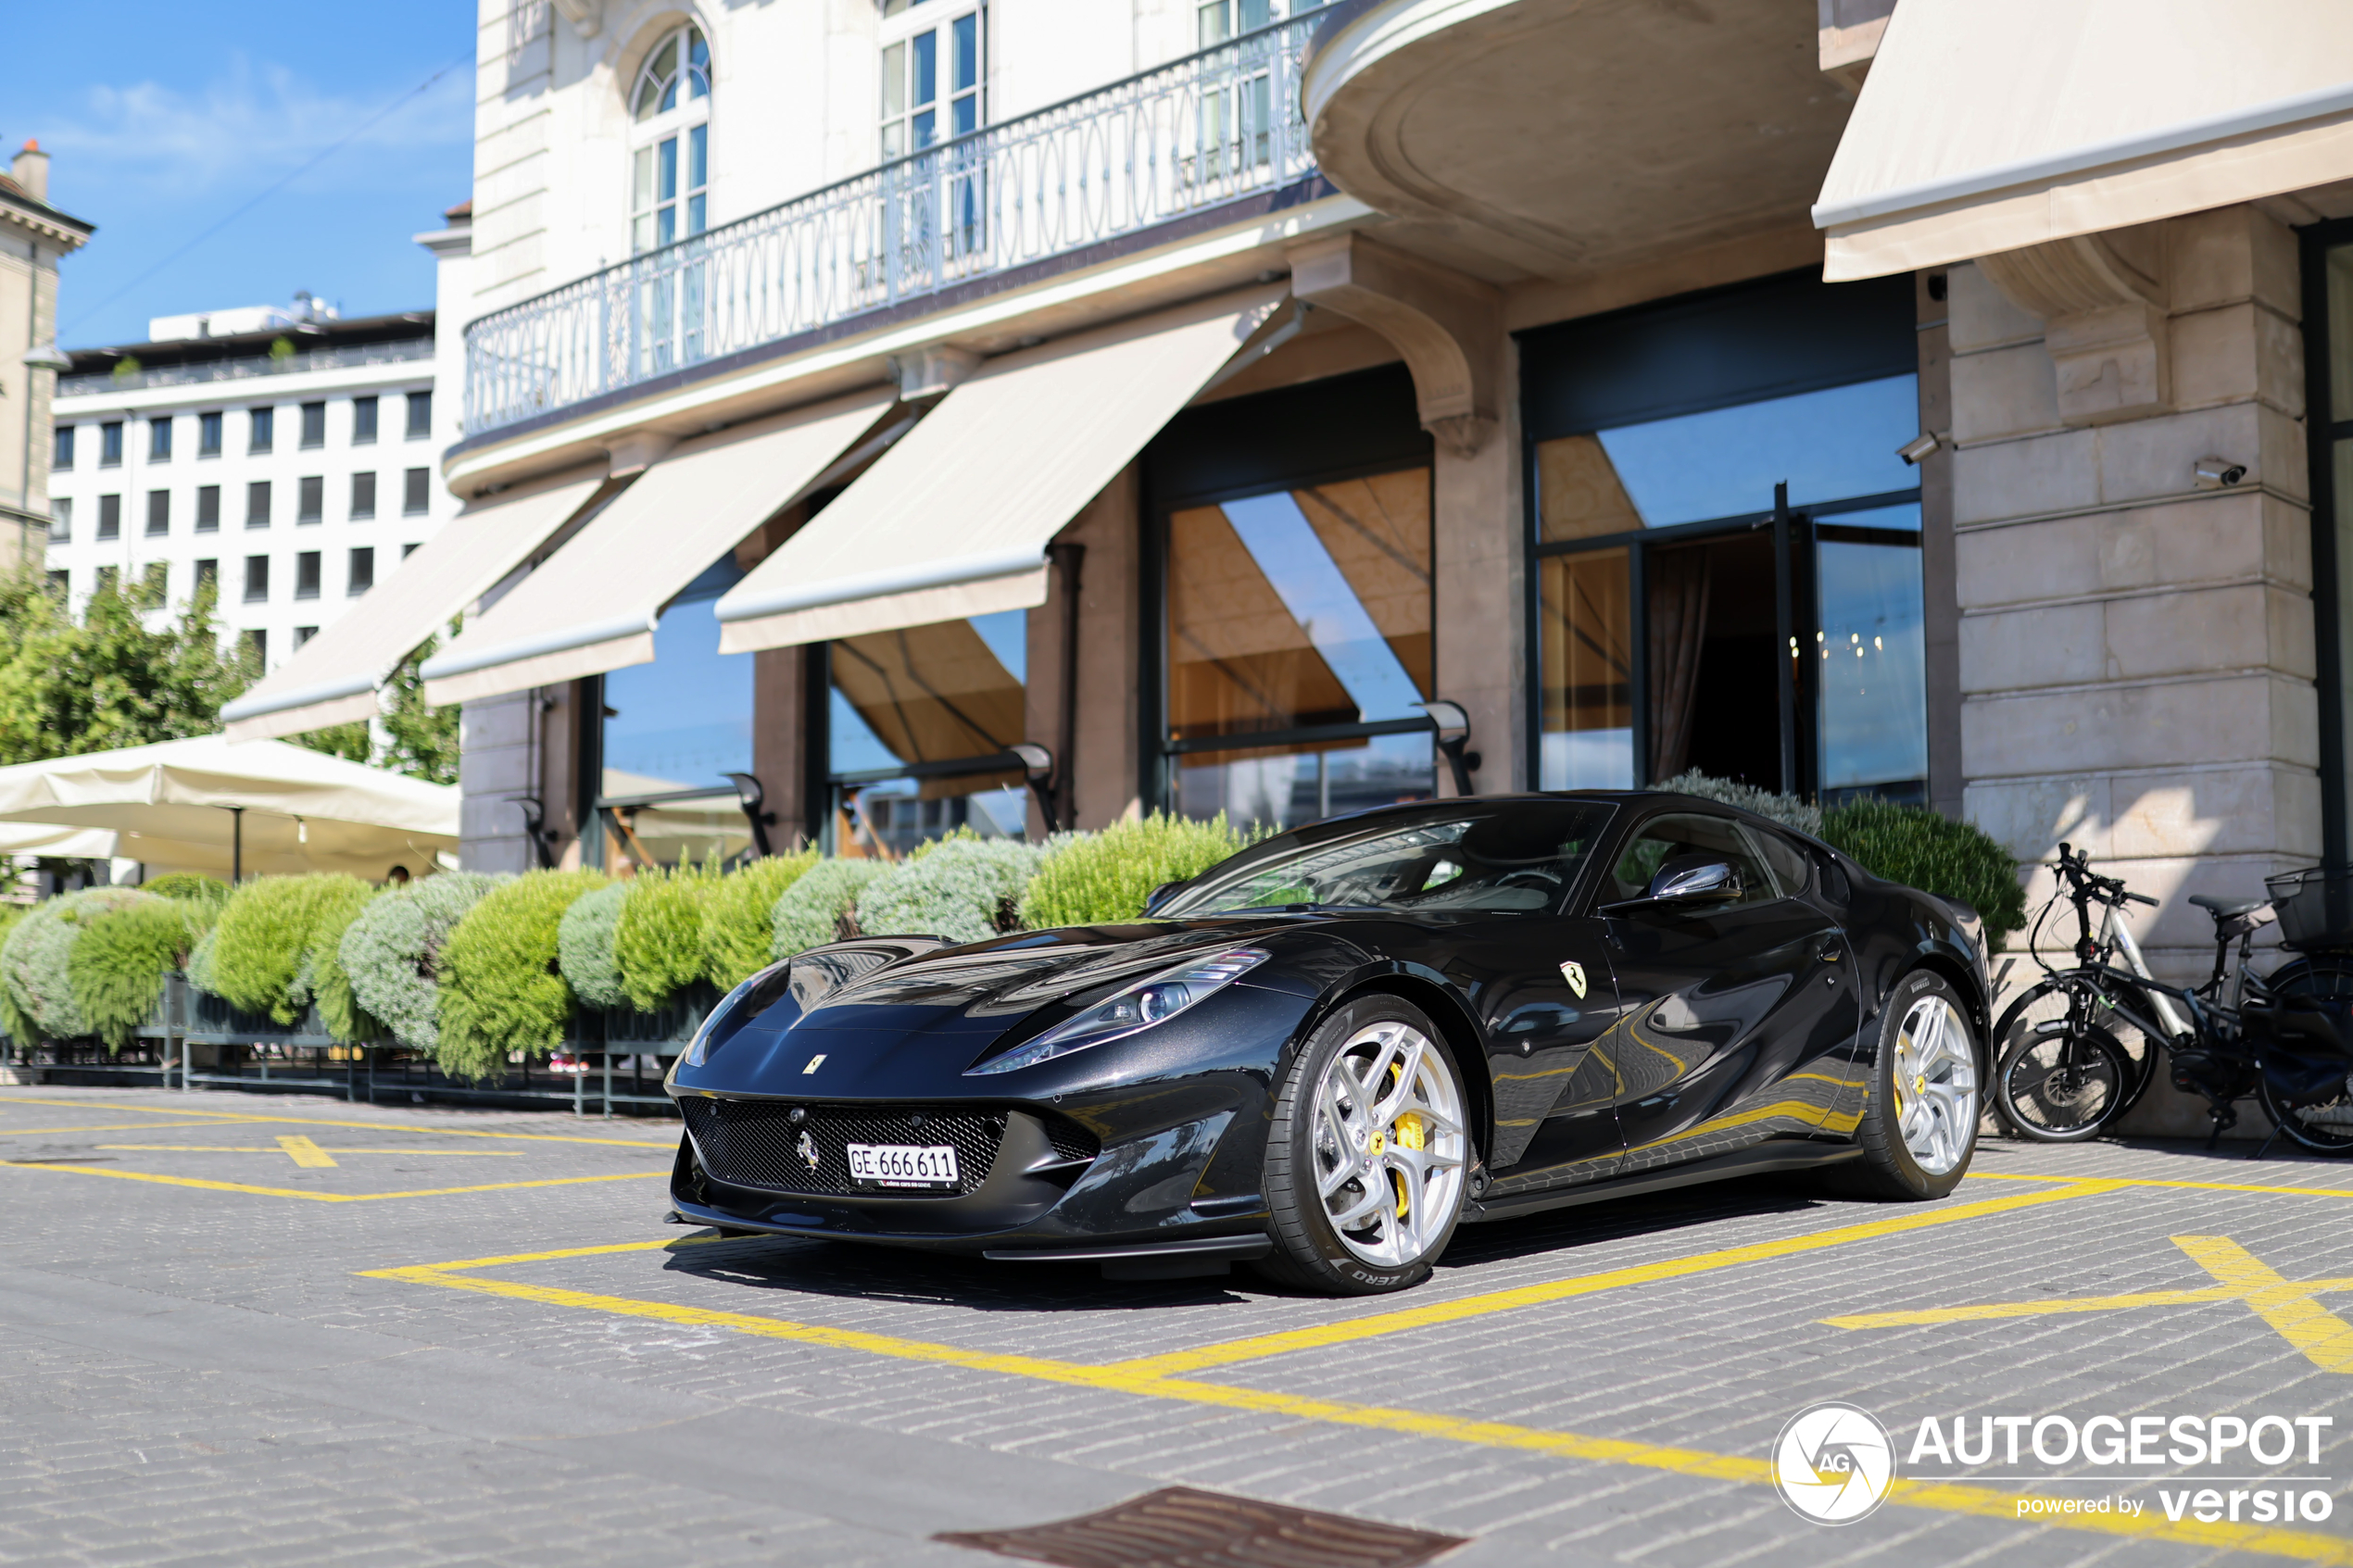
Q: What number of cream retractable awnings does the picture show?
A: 4